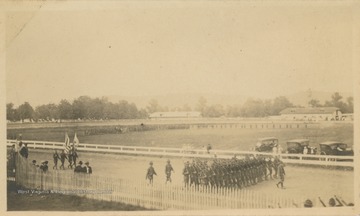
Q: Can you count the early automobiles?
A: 3